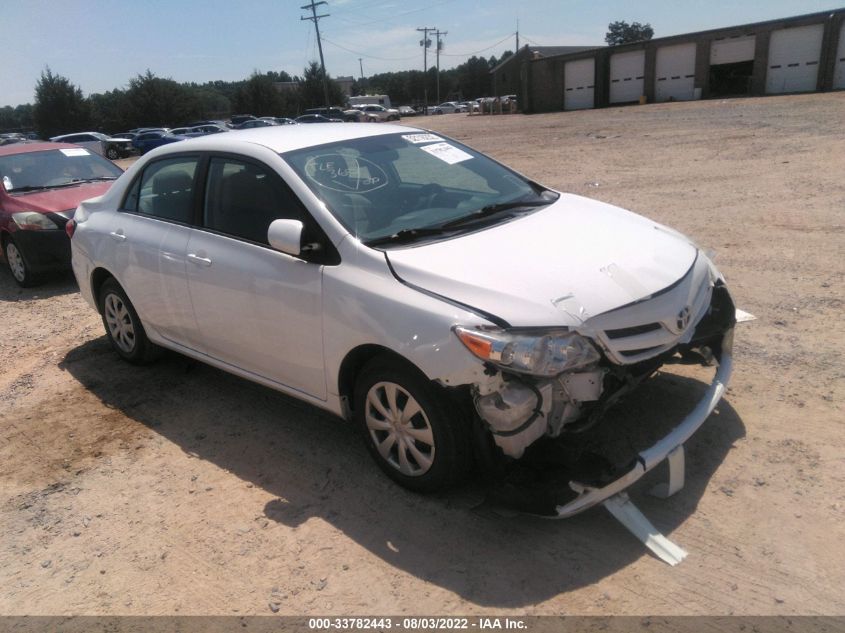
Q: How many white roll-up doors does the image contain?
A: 6